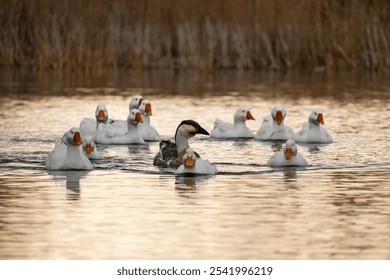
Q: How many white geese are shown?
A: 11